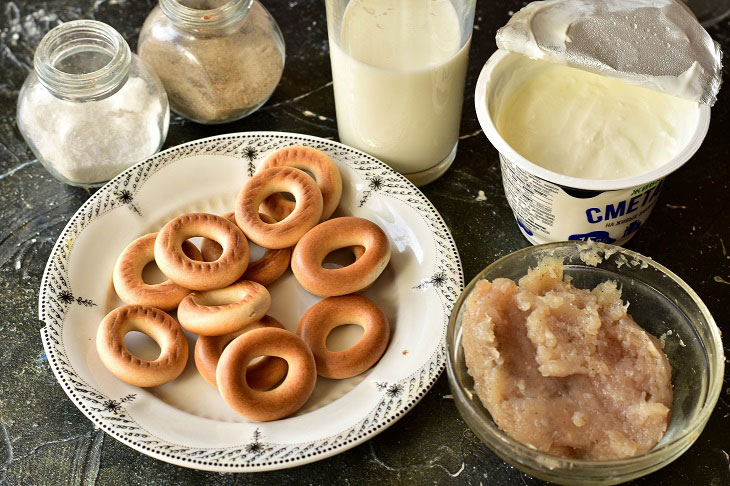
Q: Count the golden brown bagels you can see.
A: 11